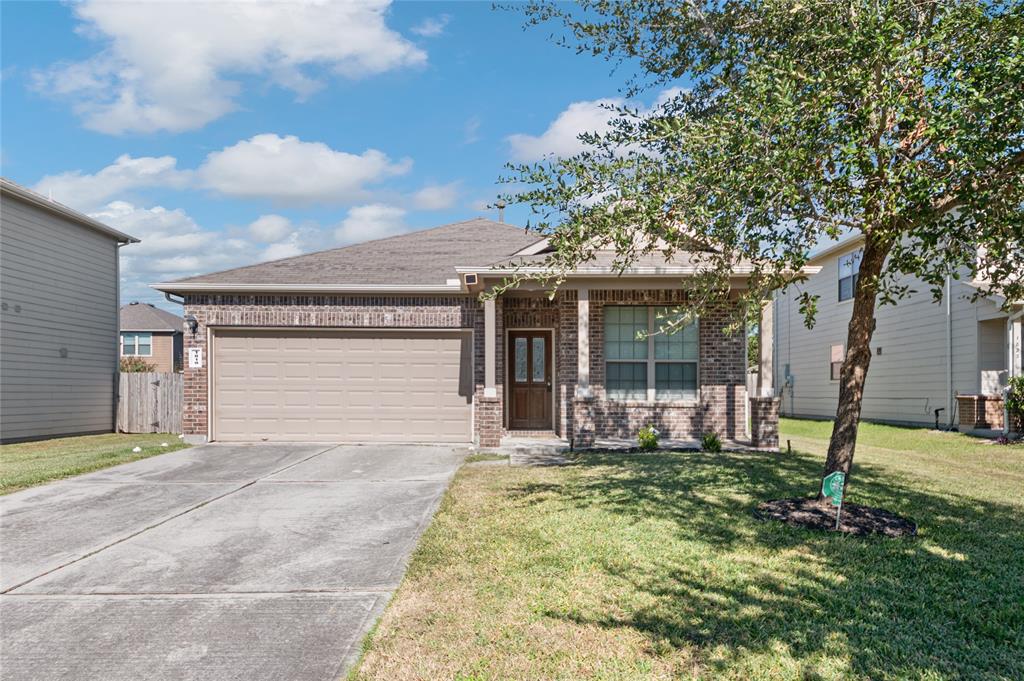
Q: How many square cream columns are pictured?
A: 3